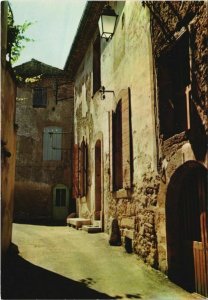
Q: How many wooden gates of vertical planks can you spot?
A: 1